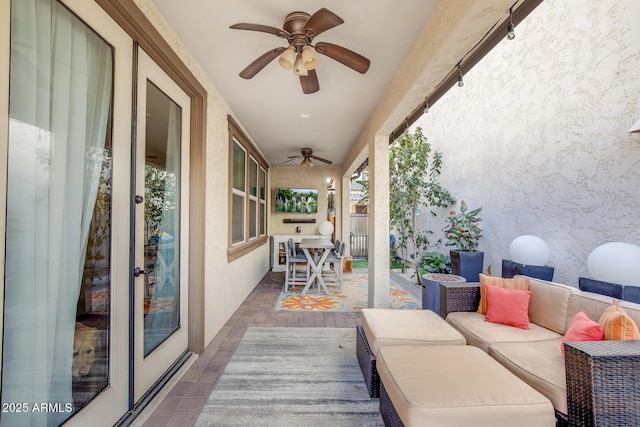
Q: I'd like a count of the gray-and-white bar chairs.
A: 4